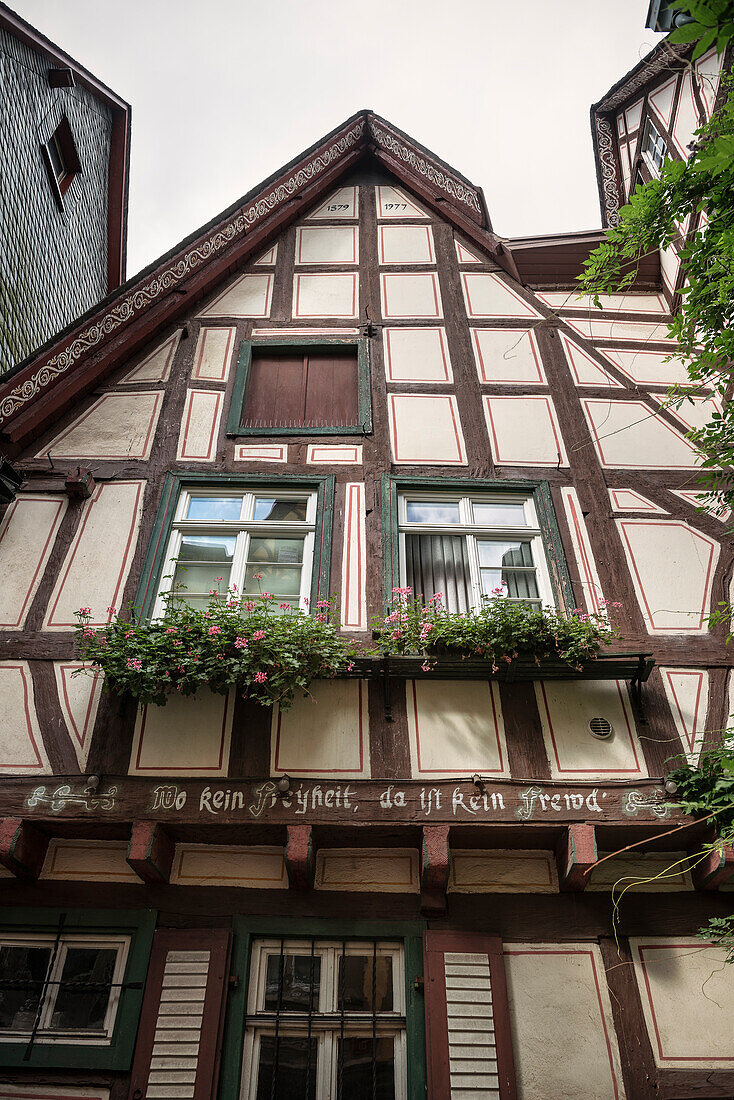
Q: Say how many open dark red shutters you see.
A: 2